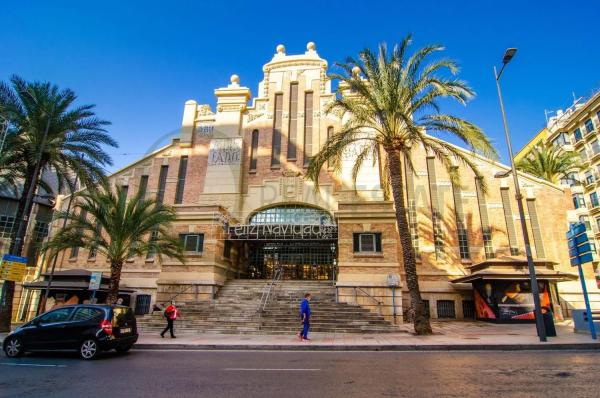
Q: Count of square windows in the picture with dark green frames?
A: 2